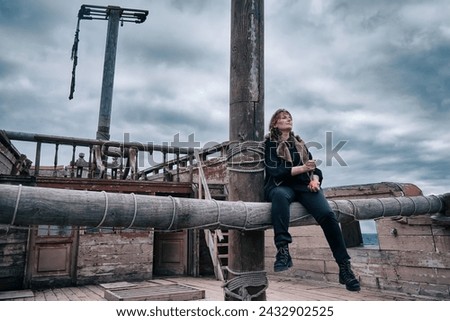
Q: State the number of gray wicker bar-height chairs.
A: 0